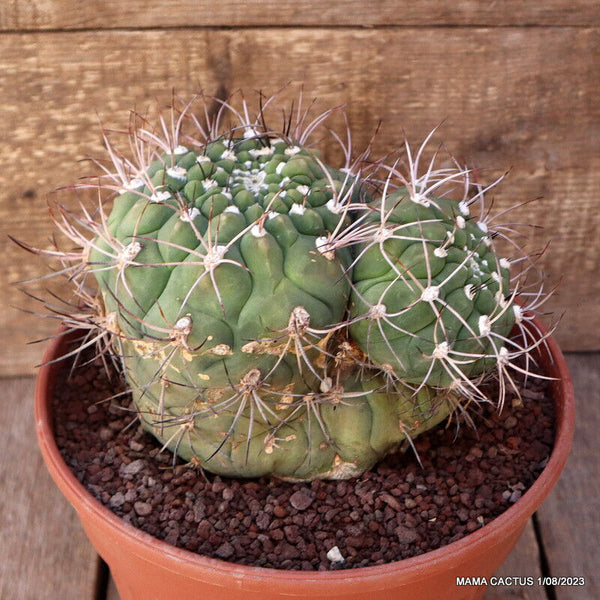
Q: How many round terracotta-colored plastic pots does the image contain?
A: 1